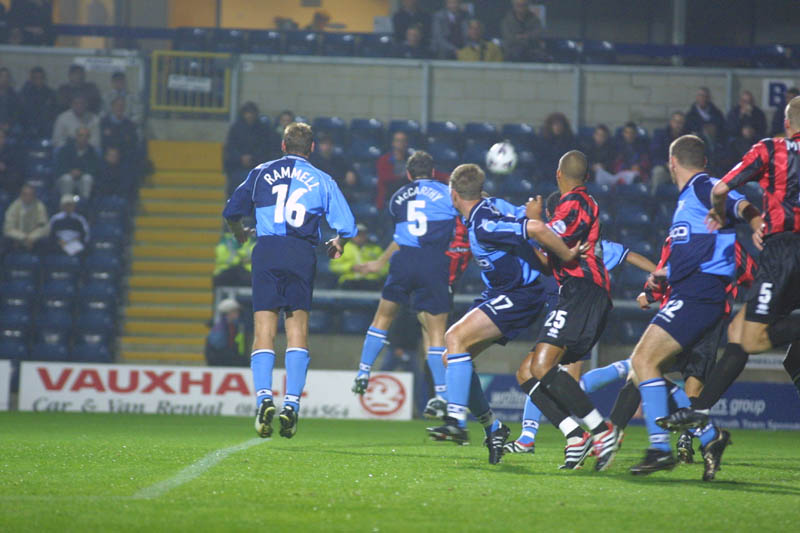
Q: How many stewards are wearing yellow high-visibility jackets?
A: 2